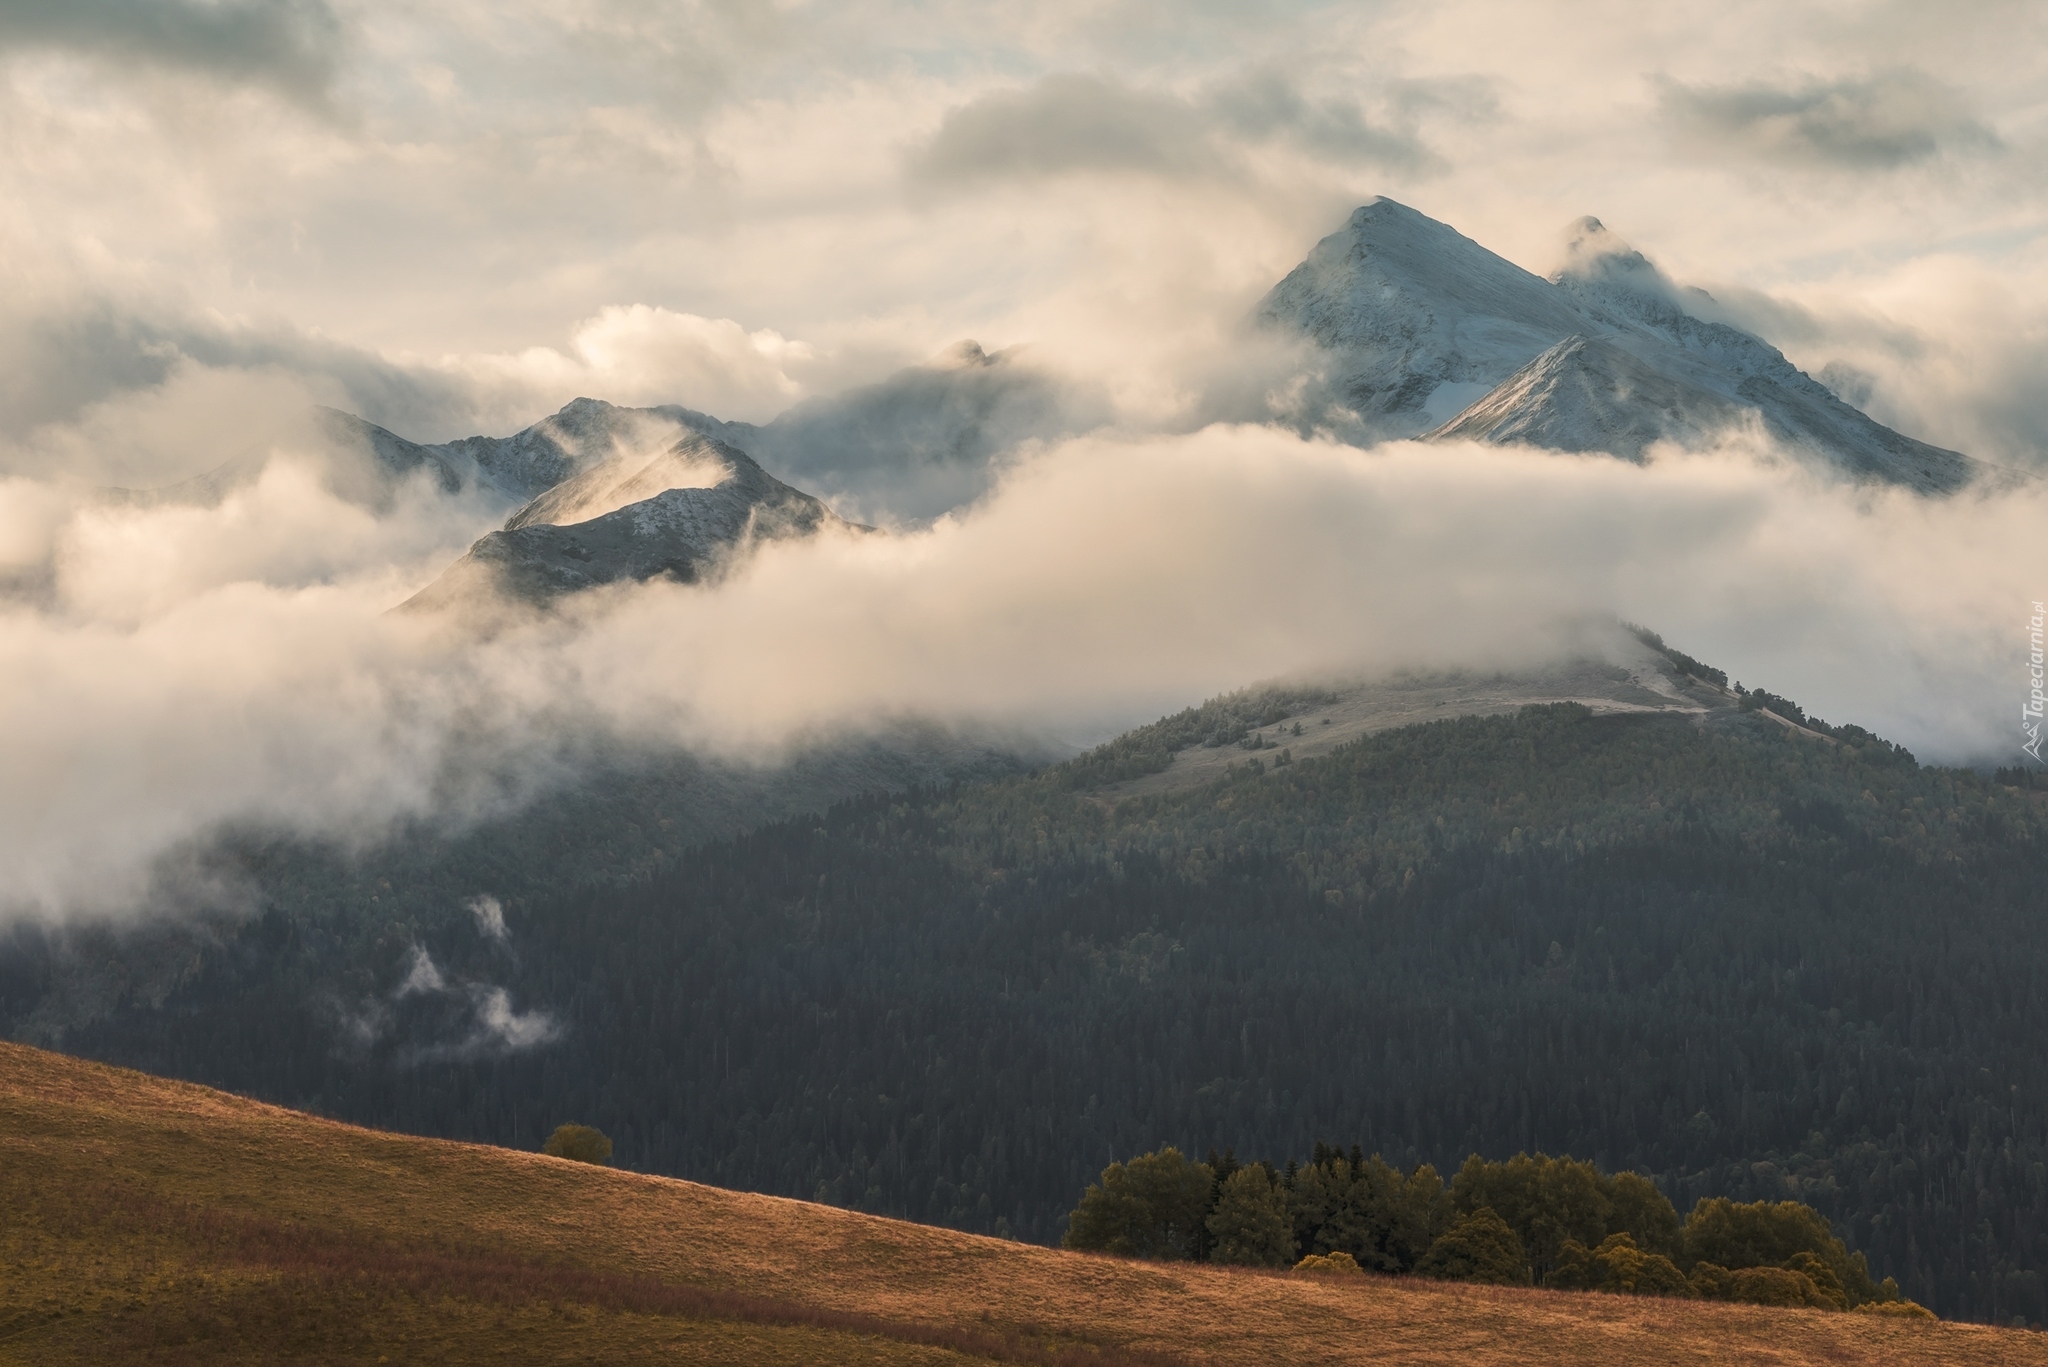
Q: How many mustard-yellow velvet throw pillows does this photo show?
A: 0